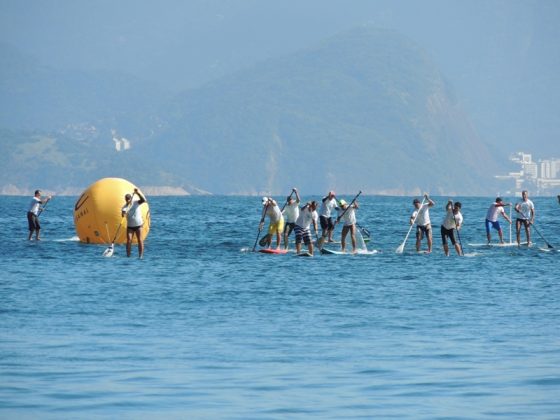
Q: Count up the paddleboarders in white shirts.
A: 11